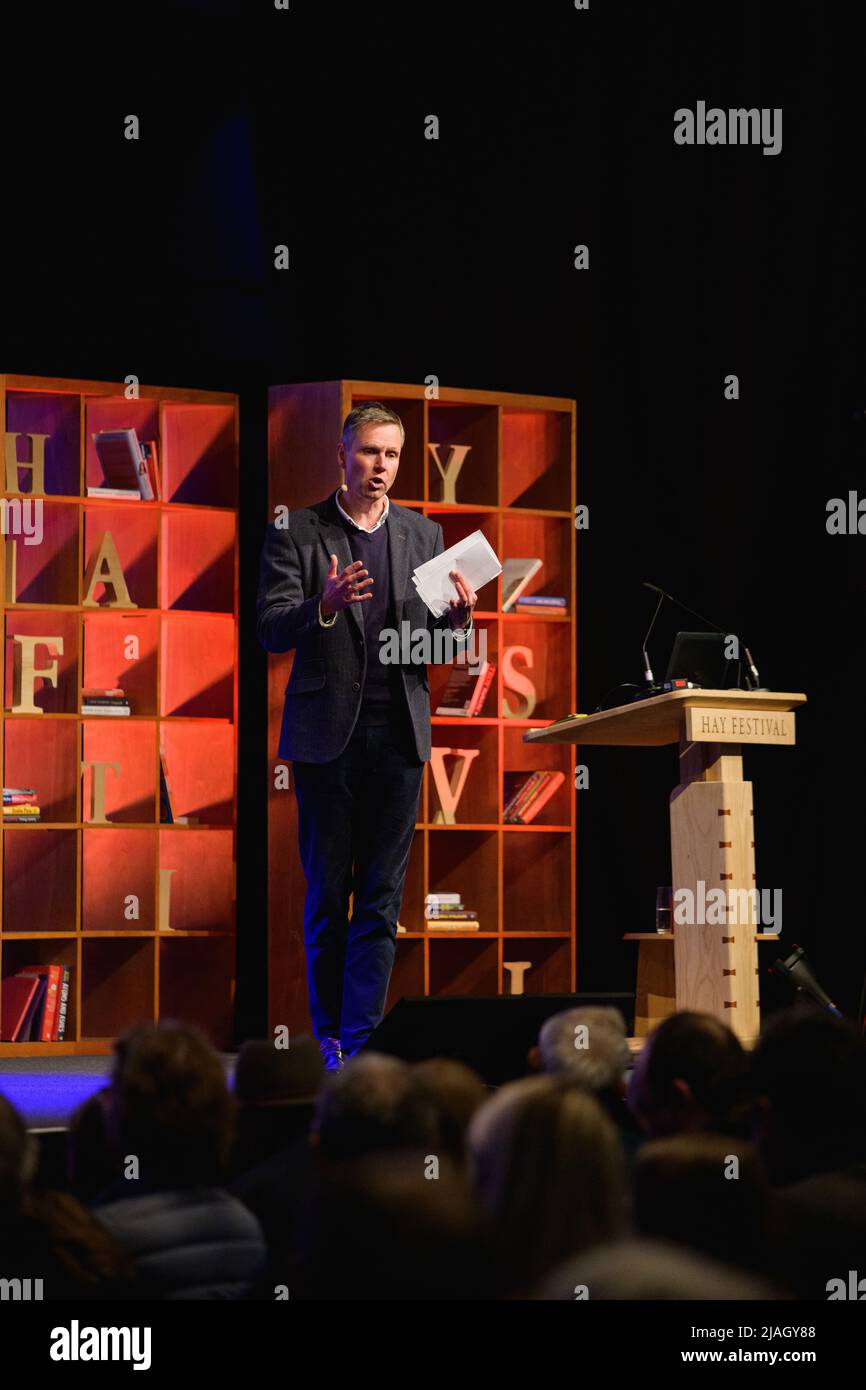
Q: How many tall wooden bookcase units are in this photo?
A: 2